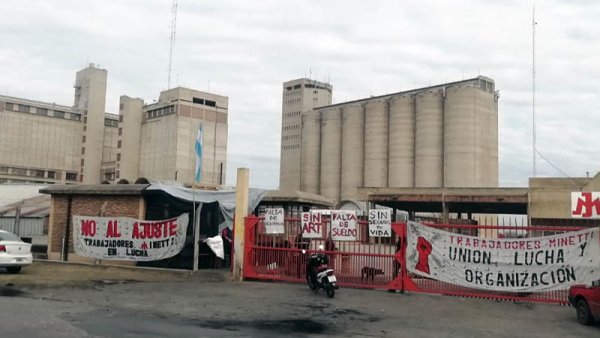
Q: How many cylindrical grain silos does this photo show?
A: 7